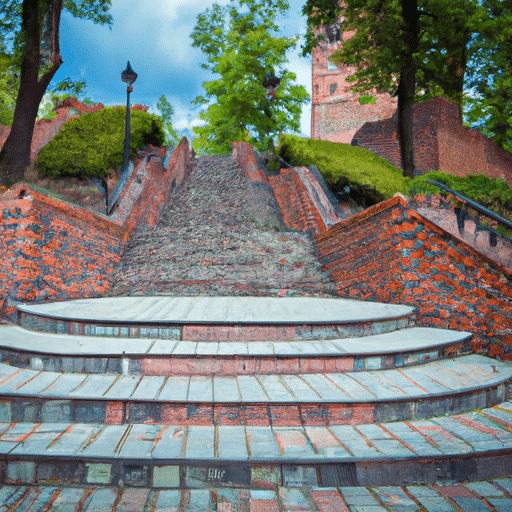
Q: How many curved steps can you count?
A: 4